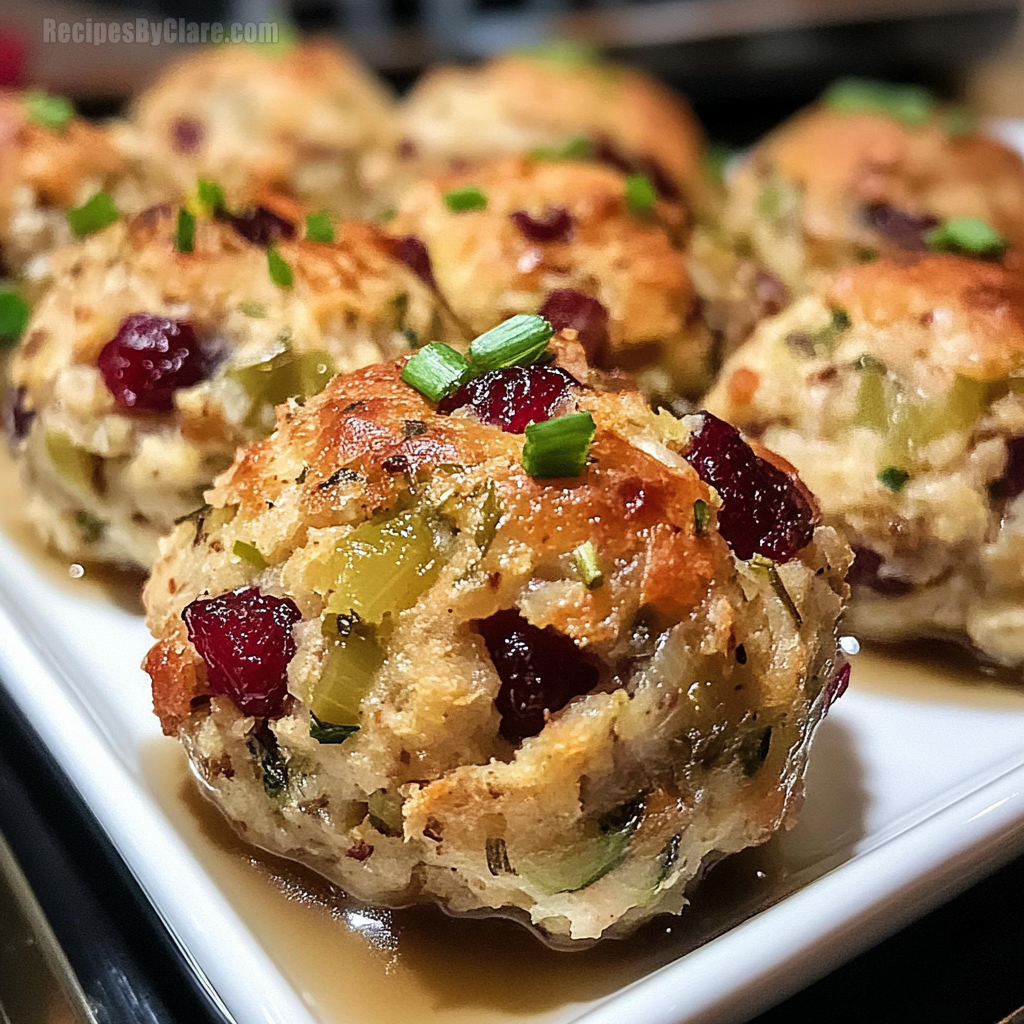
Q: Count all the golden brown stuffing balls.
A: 8